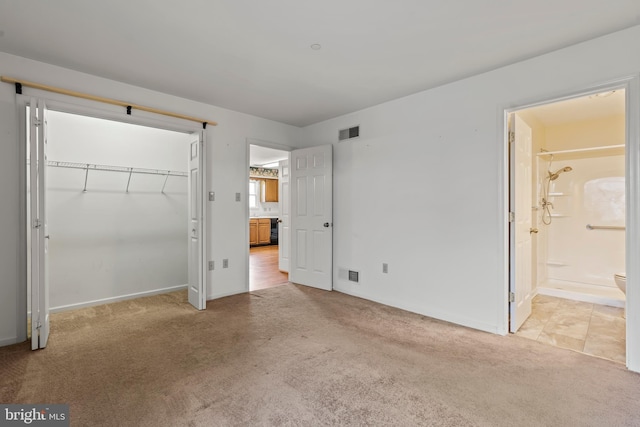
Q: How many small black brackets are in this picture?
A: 3